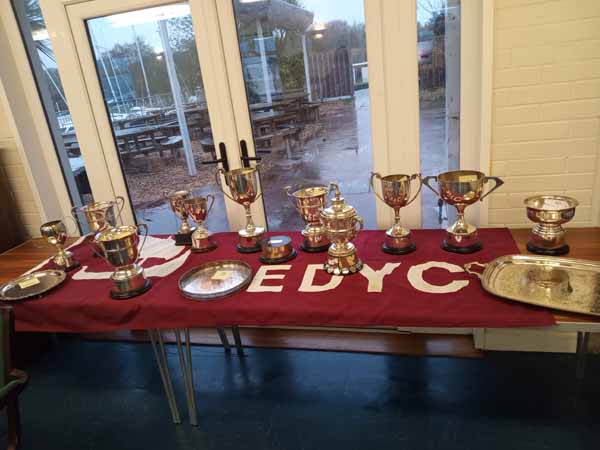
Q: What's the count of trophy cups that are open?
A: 10